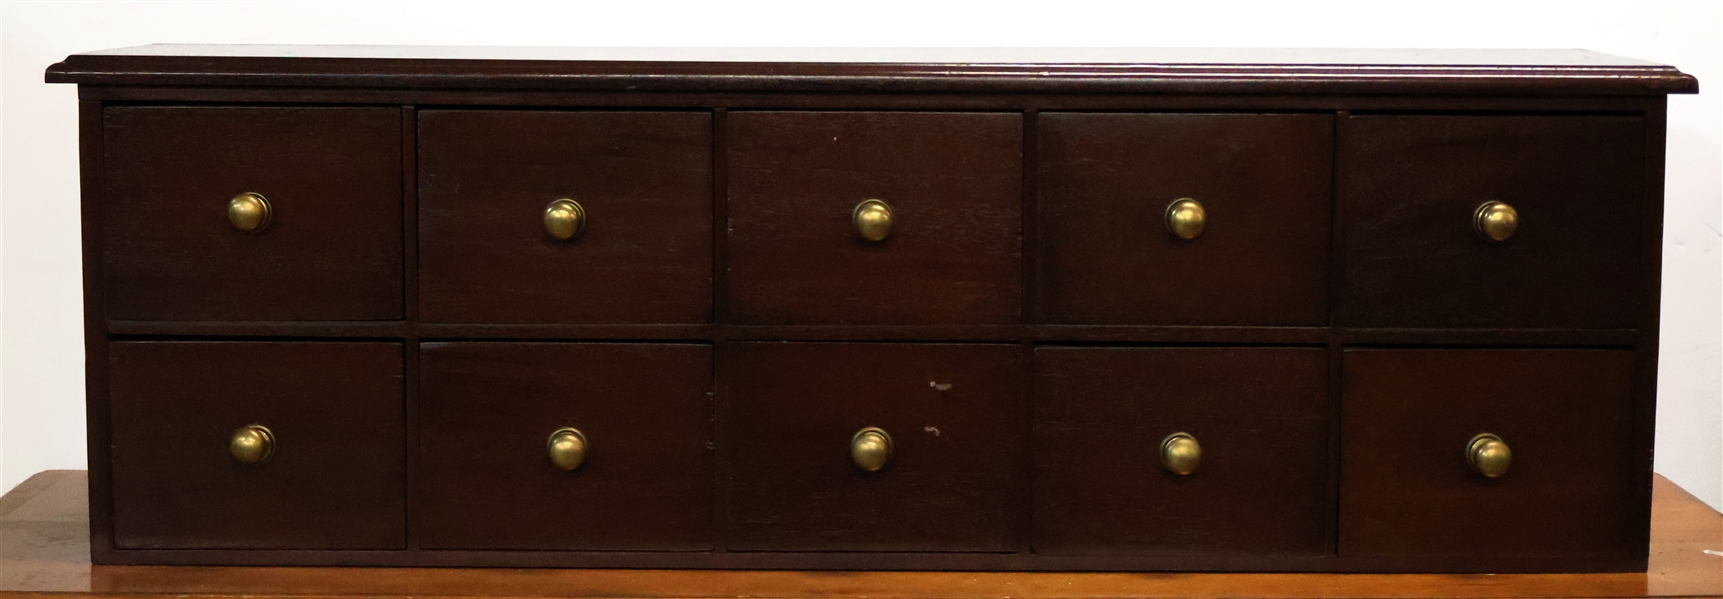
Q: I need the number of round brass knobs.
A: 10